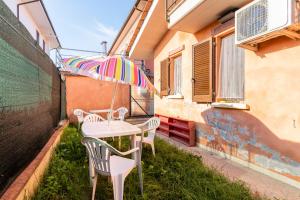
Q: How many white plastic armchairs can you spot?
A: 5